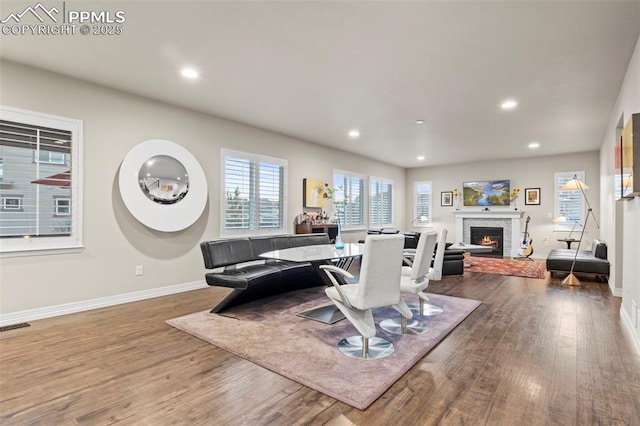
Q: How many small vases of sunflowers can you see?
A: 2